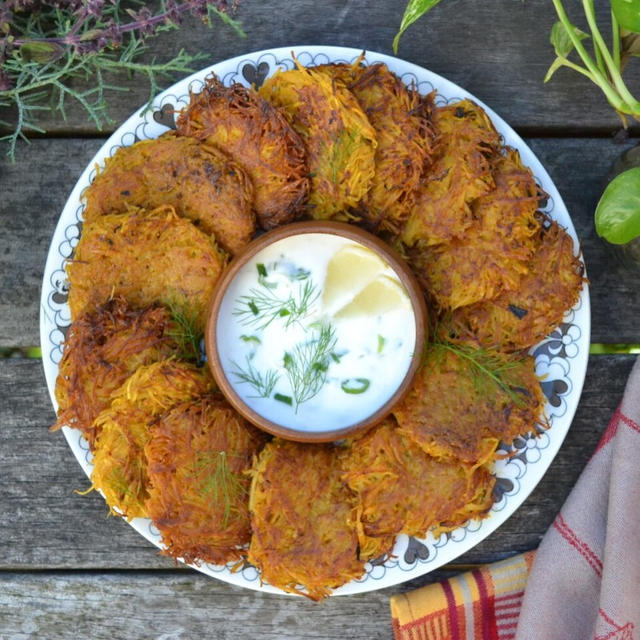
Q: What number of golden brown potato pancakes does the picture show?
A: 14